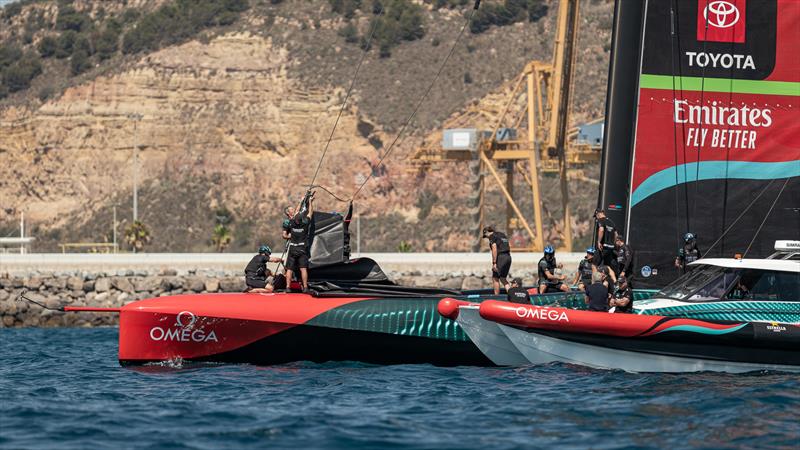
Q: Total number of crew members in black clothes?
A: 12